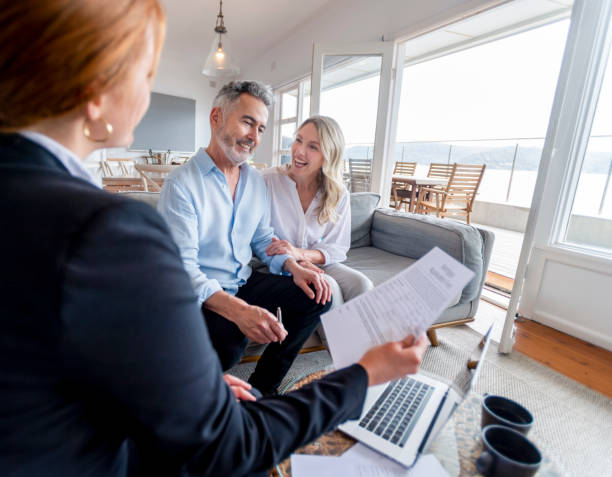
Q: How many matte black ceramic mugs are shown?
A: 2